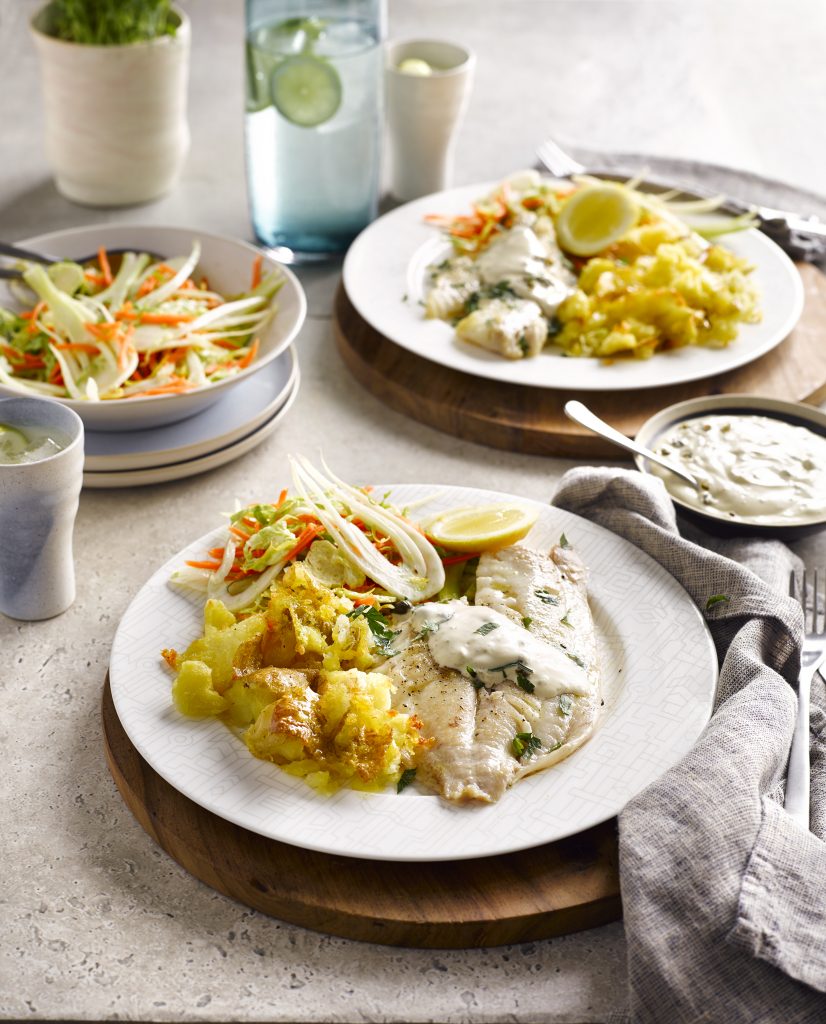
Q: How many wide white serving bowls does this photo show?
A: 1